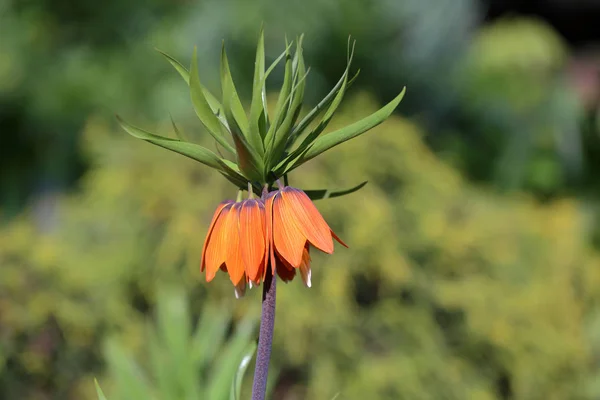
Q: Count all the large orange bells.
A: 3